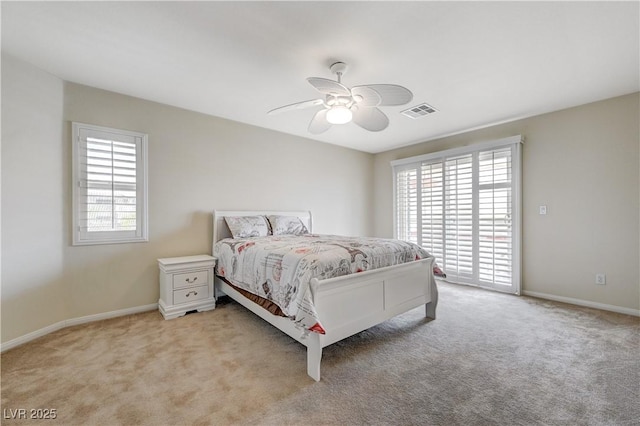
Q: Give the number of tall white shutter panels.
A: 4